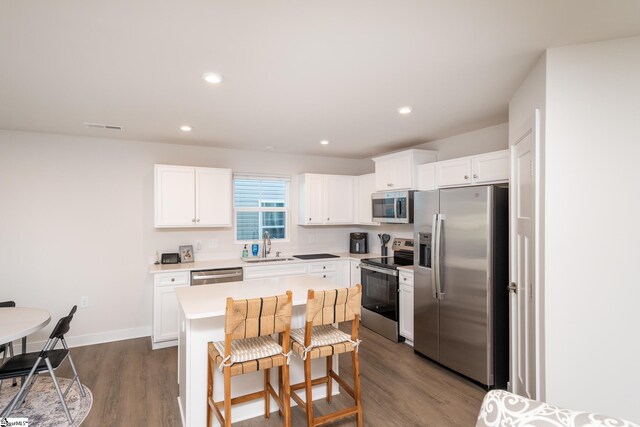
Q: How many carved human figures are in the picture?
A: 0